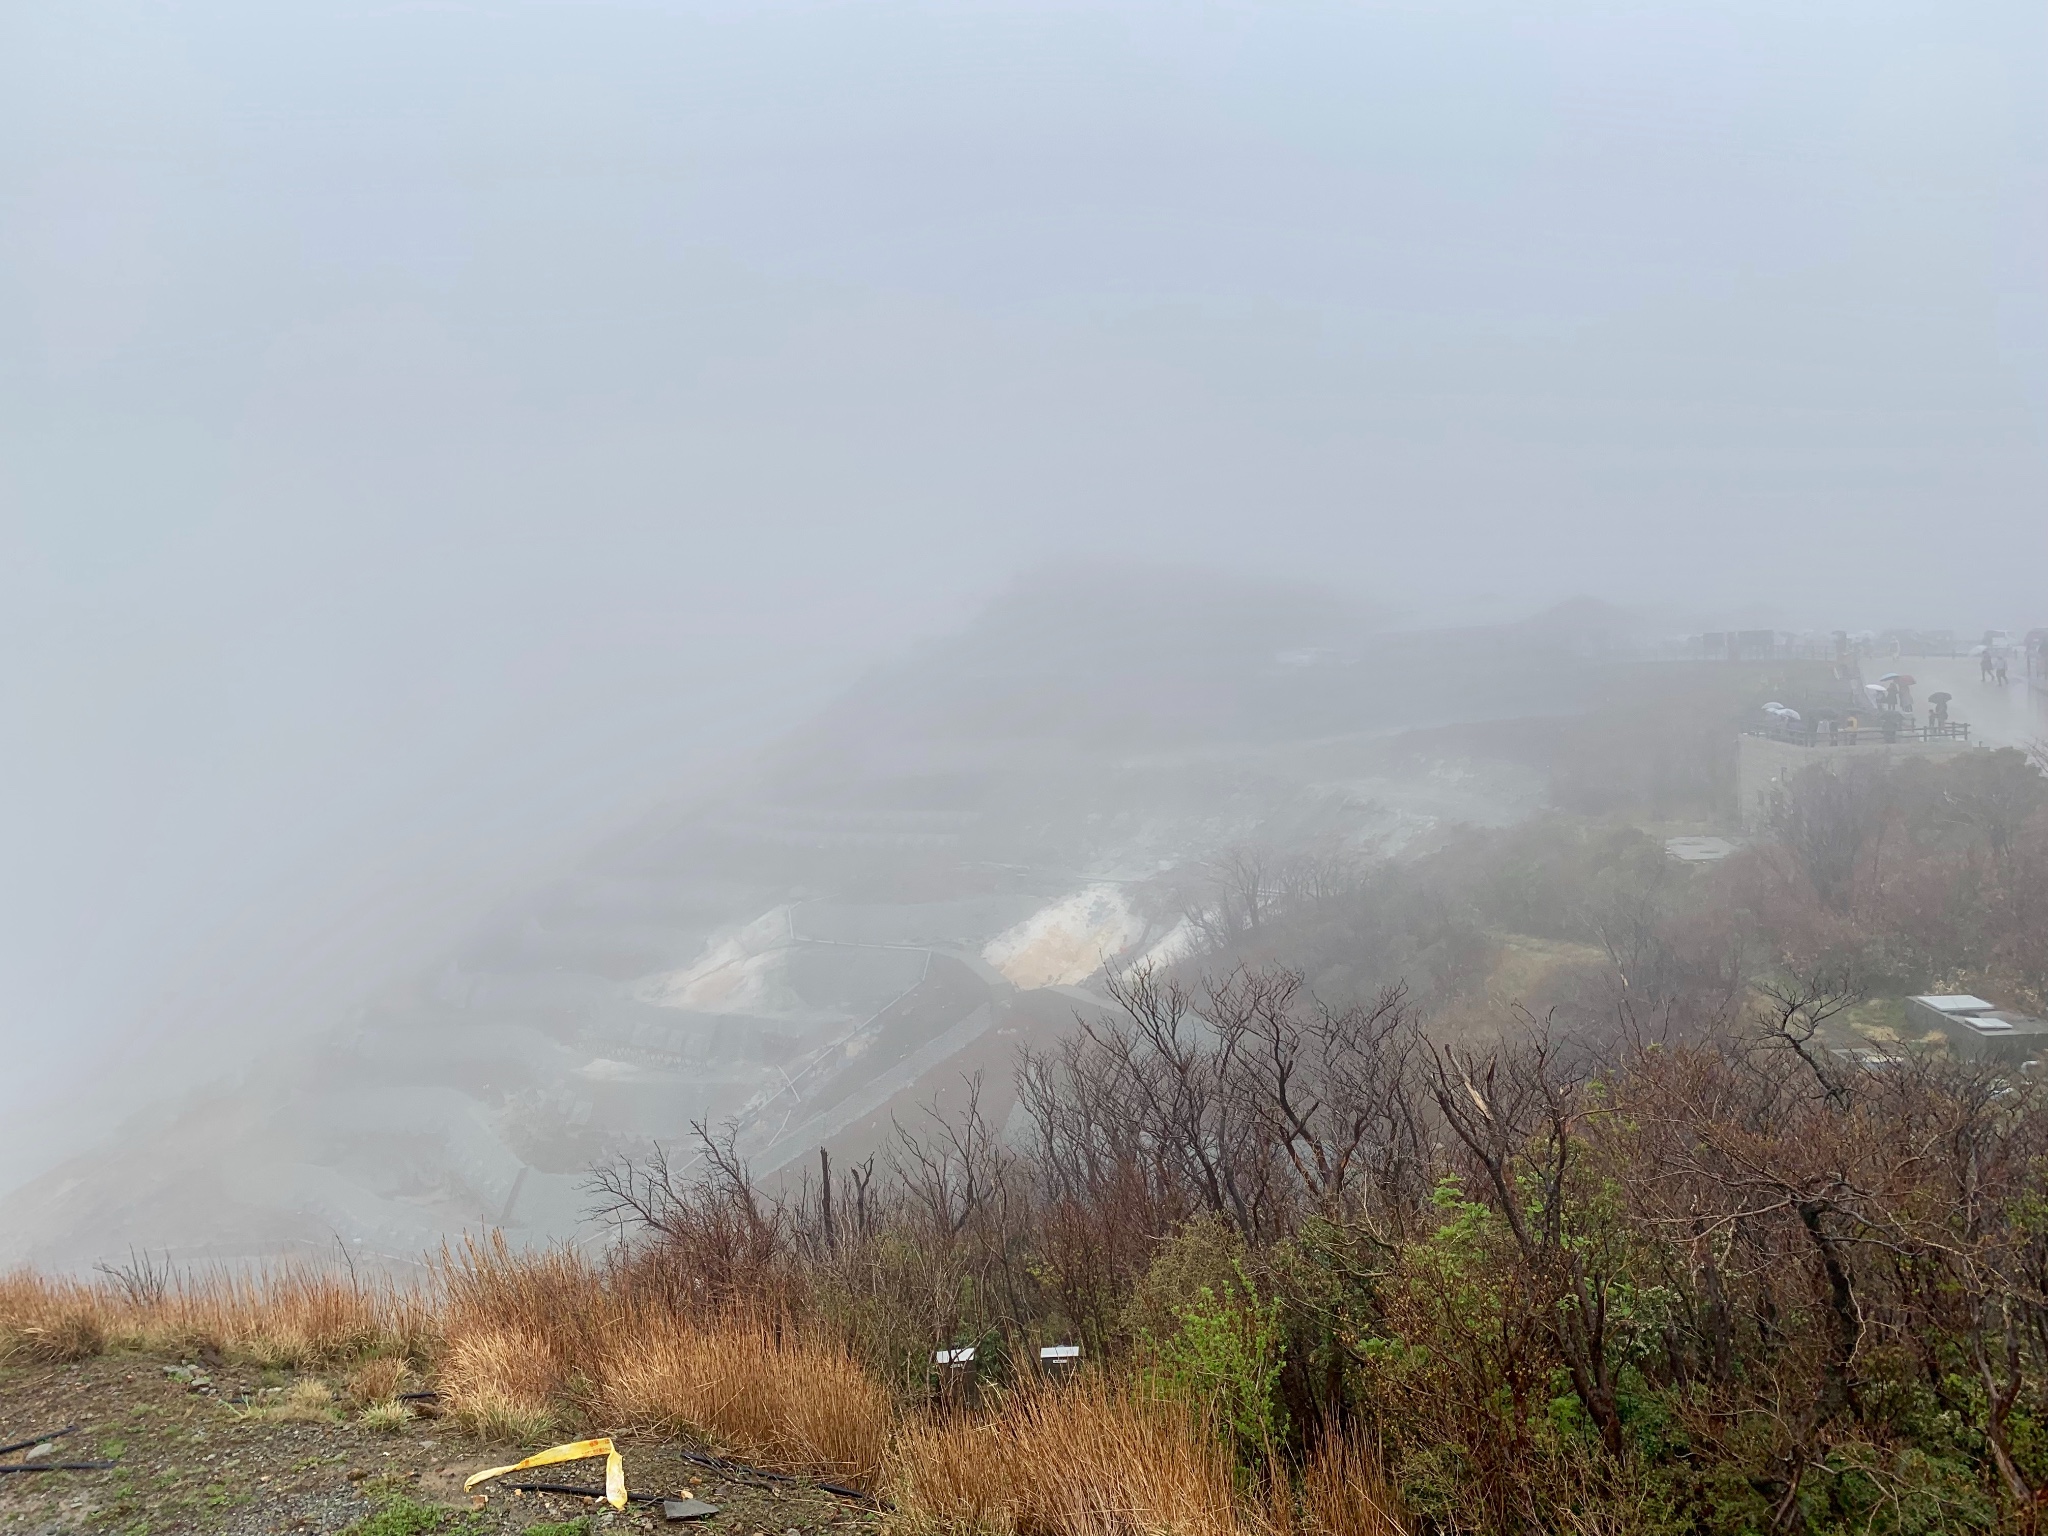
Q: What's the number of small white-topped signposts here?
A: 2